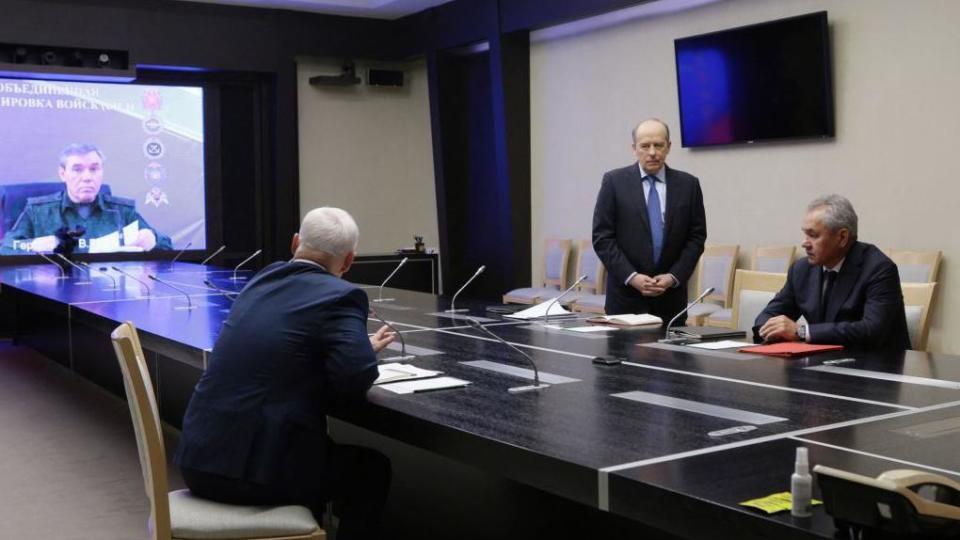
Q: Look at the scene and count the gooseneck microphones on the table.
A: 15